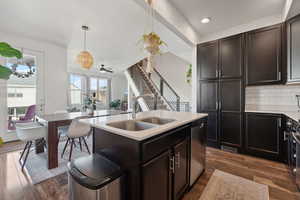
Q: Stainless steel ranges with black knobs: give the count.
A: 1